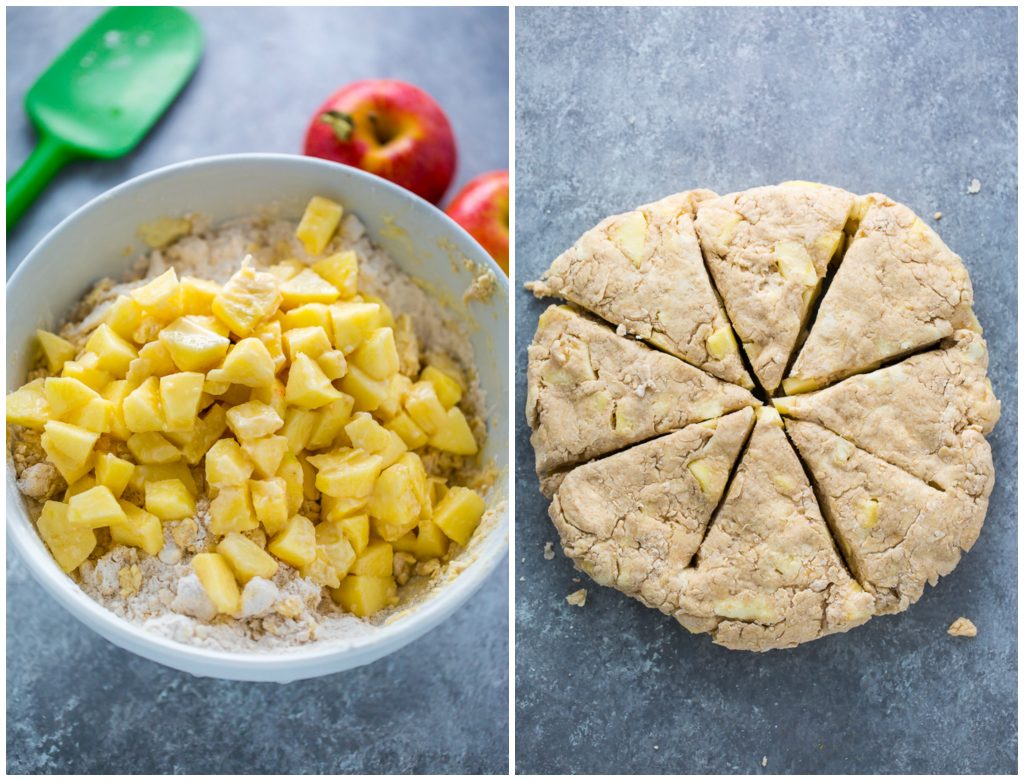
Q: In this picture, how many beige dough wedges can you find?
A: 8